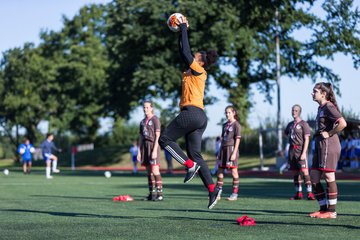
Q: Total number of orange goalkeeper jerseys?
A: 1